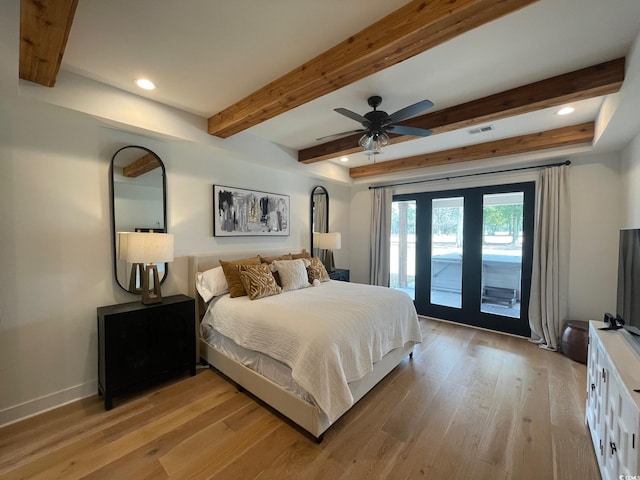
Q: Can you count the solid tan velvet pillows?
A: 3